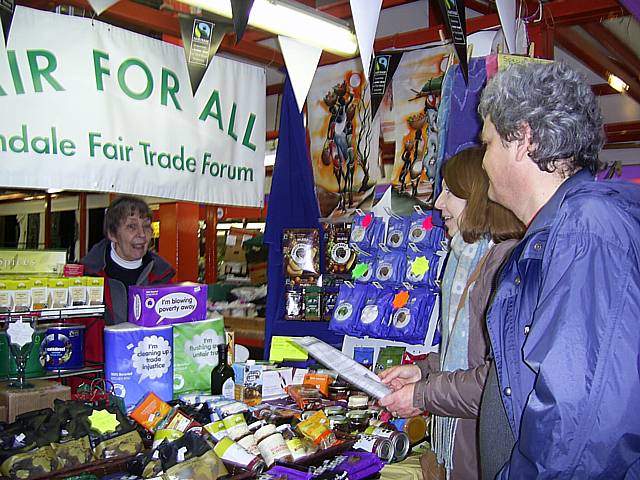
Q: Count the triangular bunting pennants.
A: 9